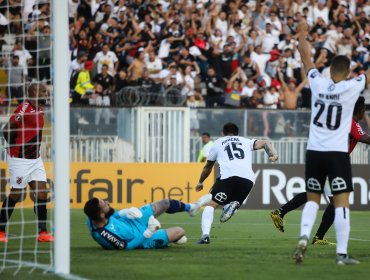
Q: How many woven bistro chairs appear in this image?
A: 0